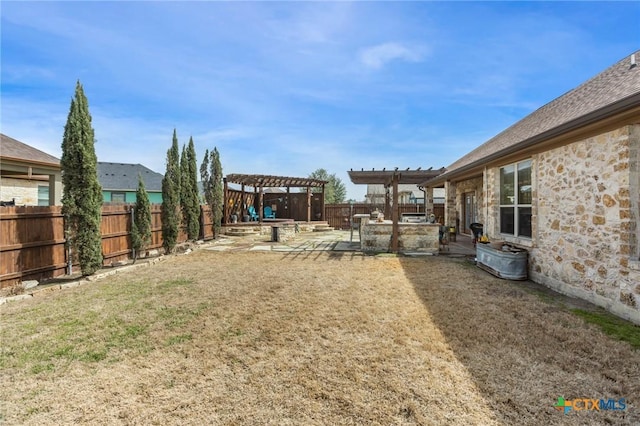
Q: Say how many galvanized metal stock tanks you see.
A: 1